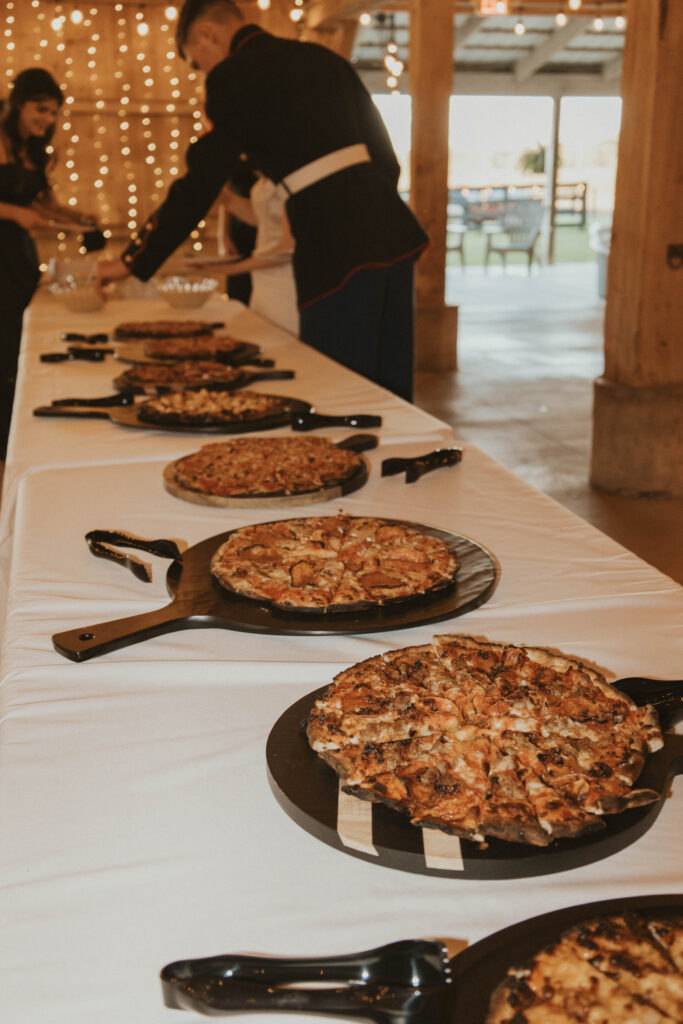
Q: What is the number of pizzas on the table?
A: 8